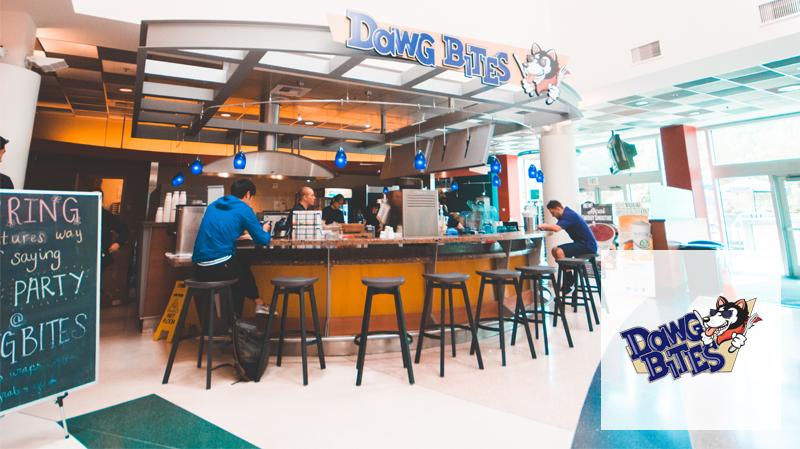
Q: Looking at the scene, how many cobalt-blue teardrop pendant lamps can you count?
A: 12